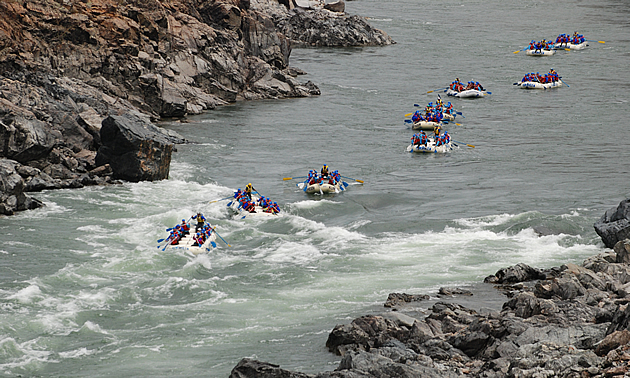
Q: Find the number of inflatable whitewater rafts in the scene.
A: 10